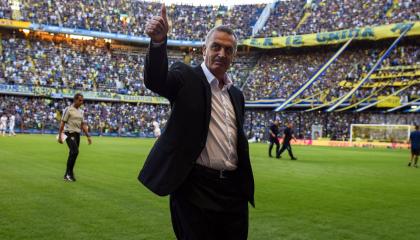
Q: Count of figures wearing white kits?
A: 3